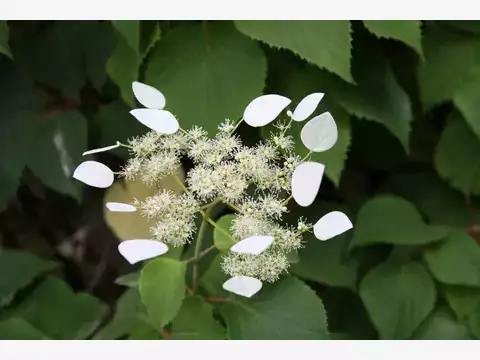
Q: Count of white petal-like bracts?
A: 13